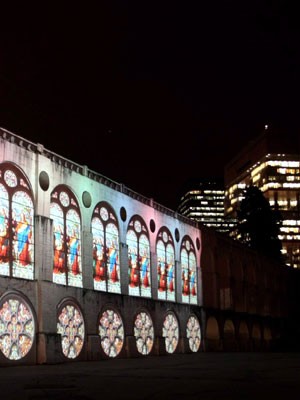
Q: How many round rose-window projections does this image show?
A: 6